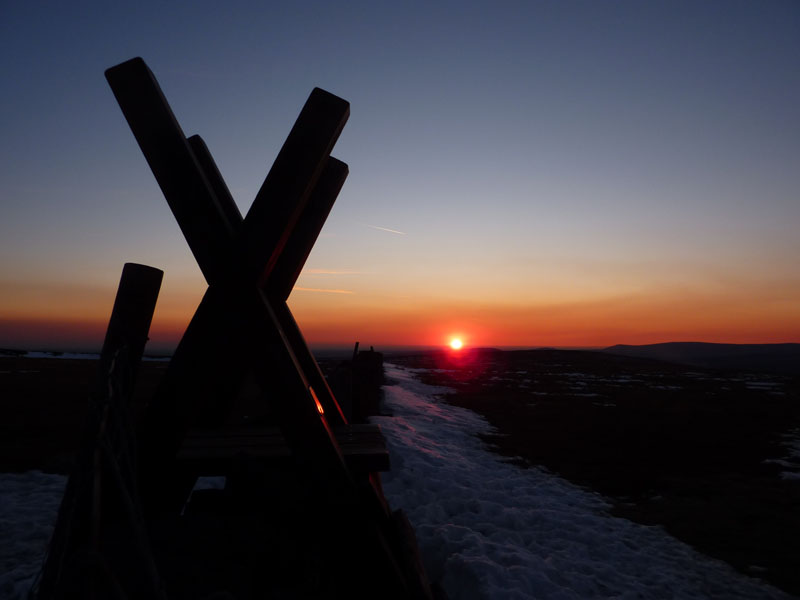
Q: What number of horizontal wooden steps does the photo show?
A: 1